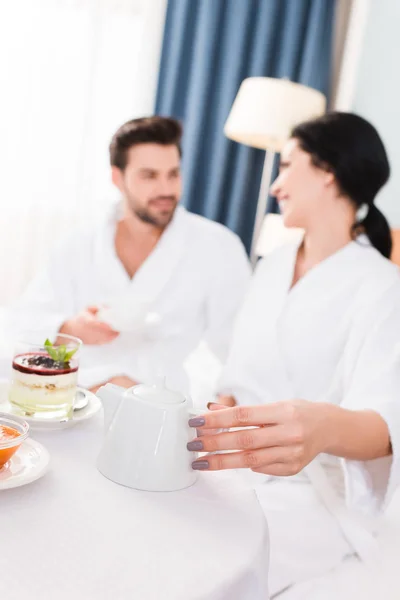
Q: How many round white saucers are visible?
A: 2